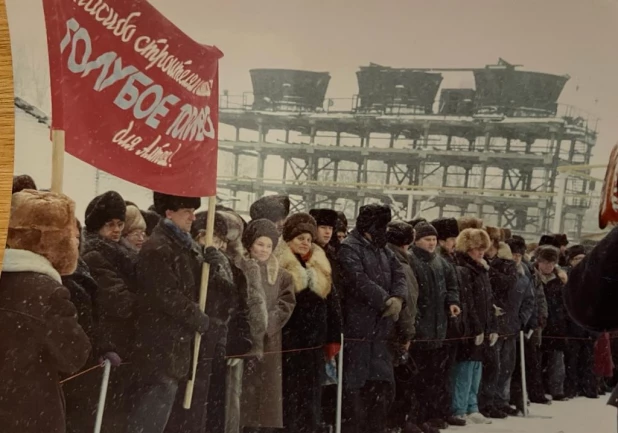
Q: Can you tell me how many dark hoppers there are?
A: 3